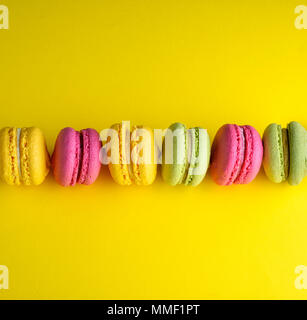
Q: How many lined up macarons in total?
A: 6